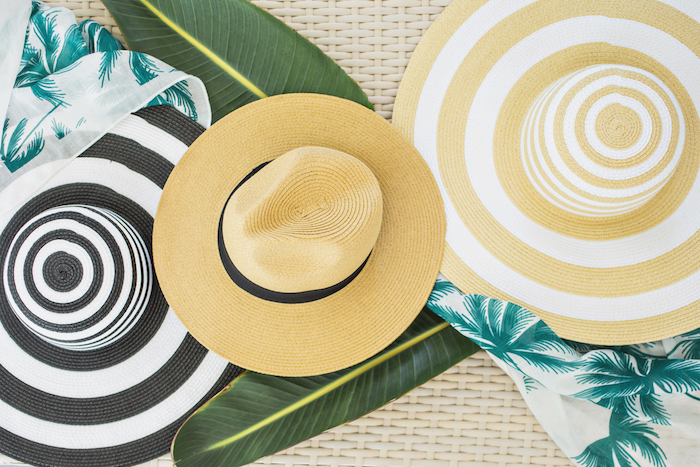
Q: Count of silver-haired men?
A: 0